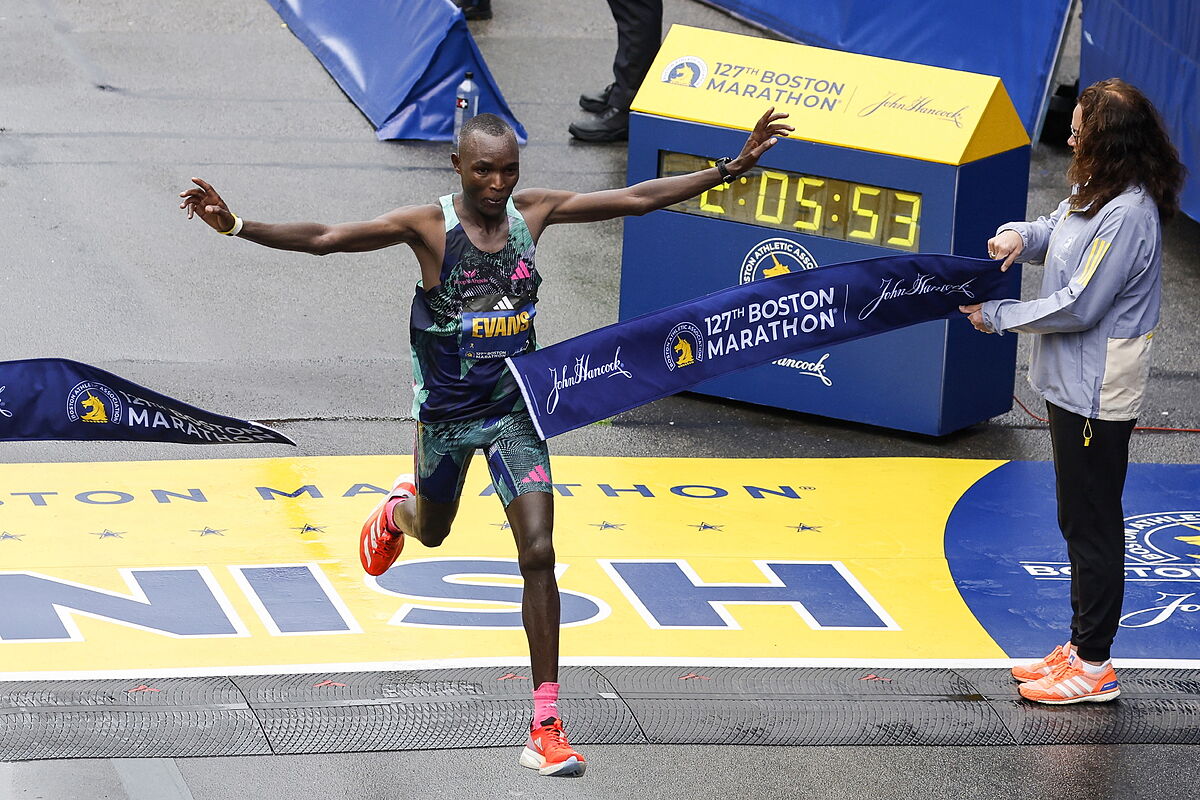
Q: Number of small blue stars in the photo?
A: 8